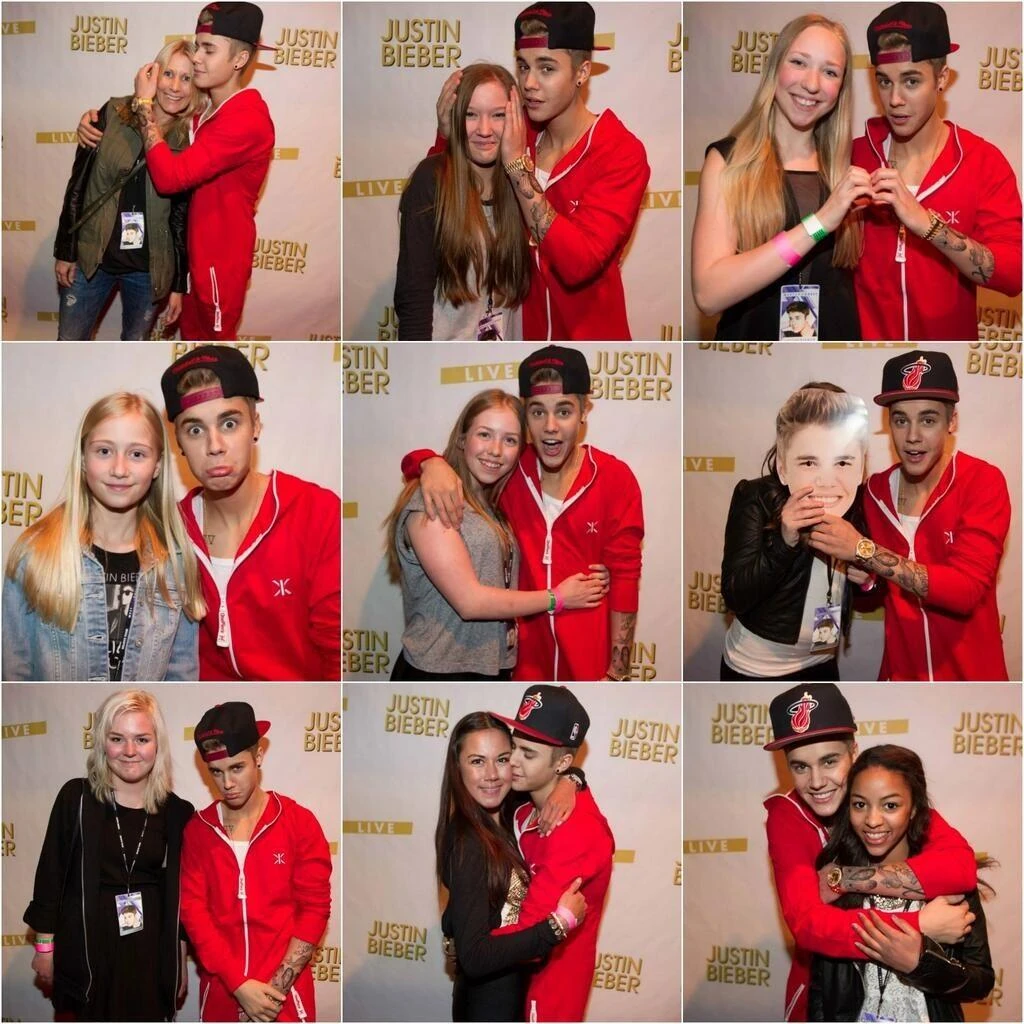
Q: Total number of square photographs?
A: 9